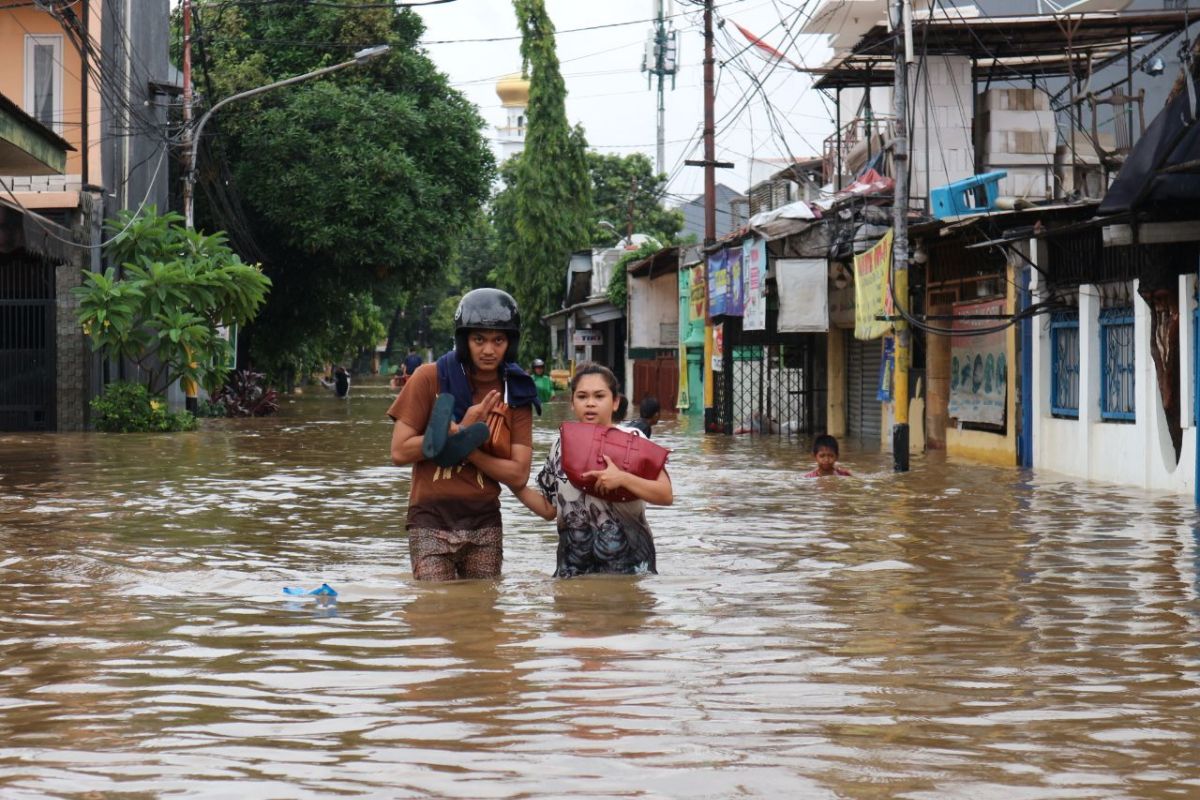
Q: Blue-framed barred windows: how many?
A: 2